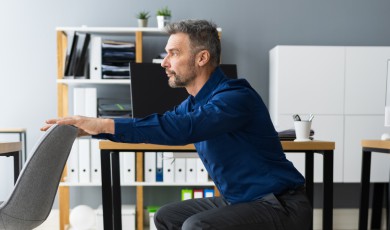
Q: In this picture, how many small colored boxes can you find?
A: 3